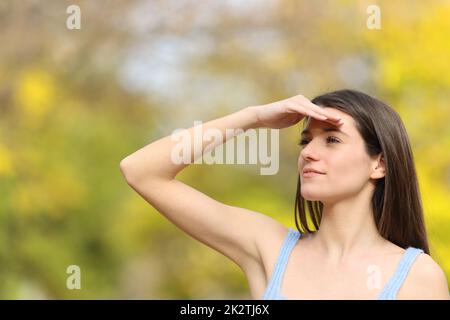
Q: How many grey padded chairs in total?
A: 0